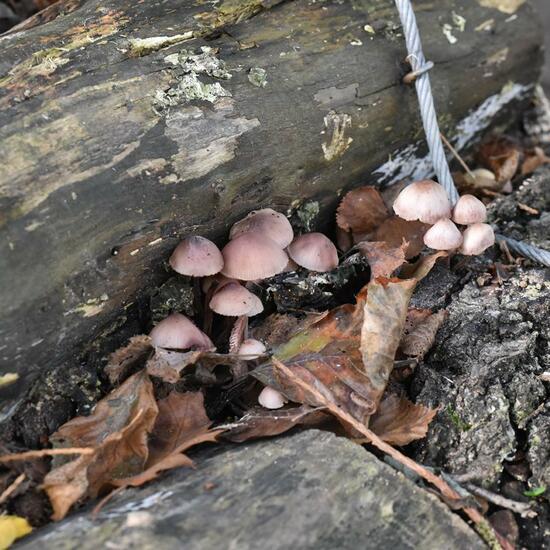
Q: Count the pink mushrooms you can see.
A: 12